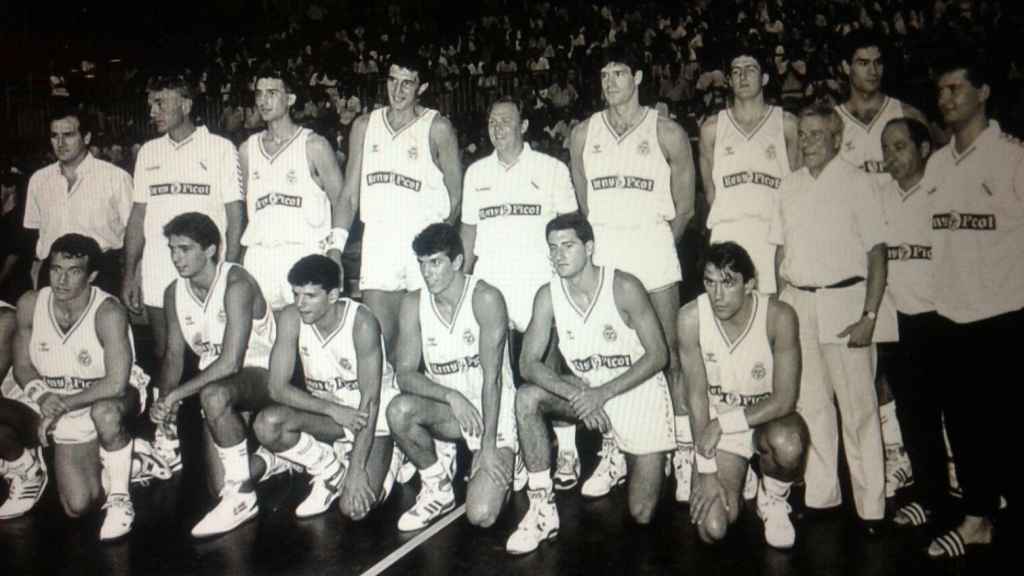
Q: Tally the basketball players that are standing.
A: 5